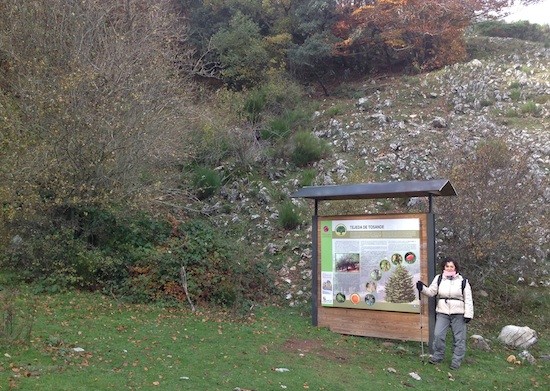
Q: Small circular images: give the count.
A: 8